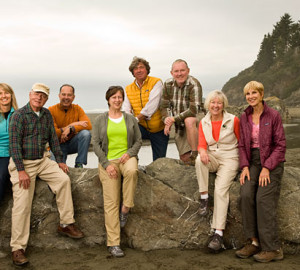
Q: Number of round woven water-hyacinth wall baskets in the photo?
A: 0